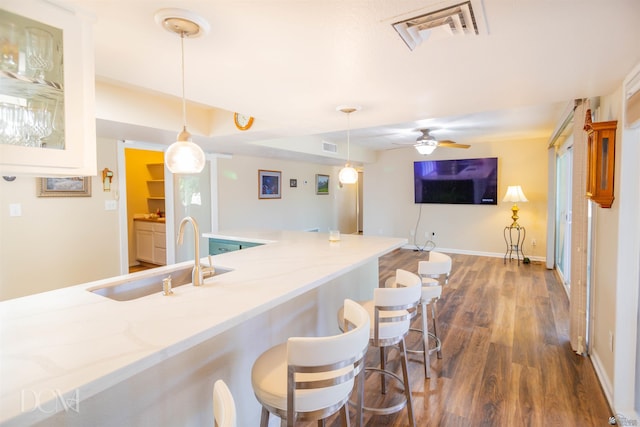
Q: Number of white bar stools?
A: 4